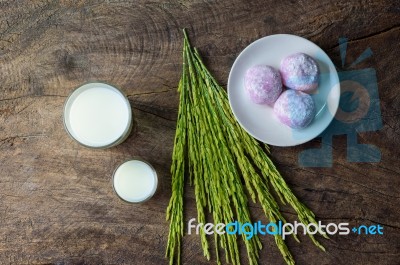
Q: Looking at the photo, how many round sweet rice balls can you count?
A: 3